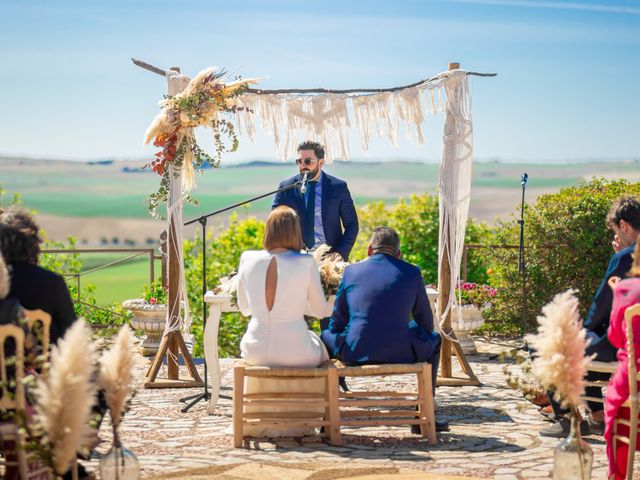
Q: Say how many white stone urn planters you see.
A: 2